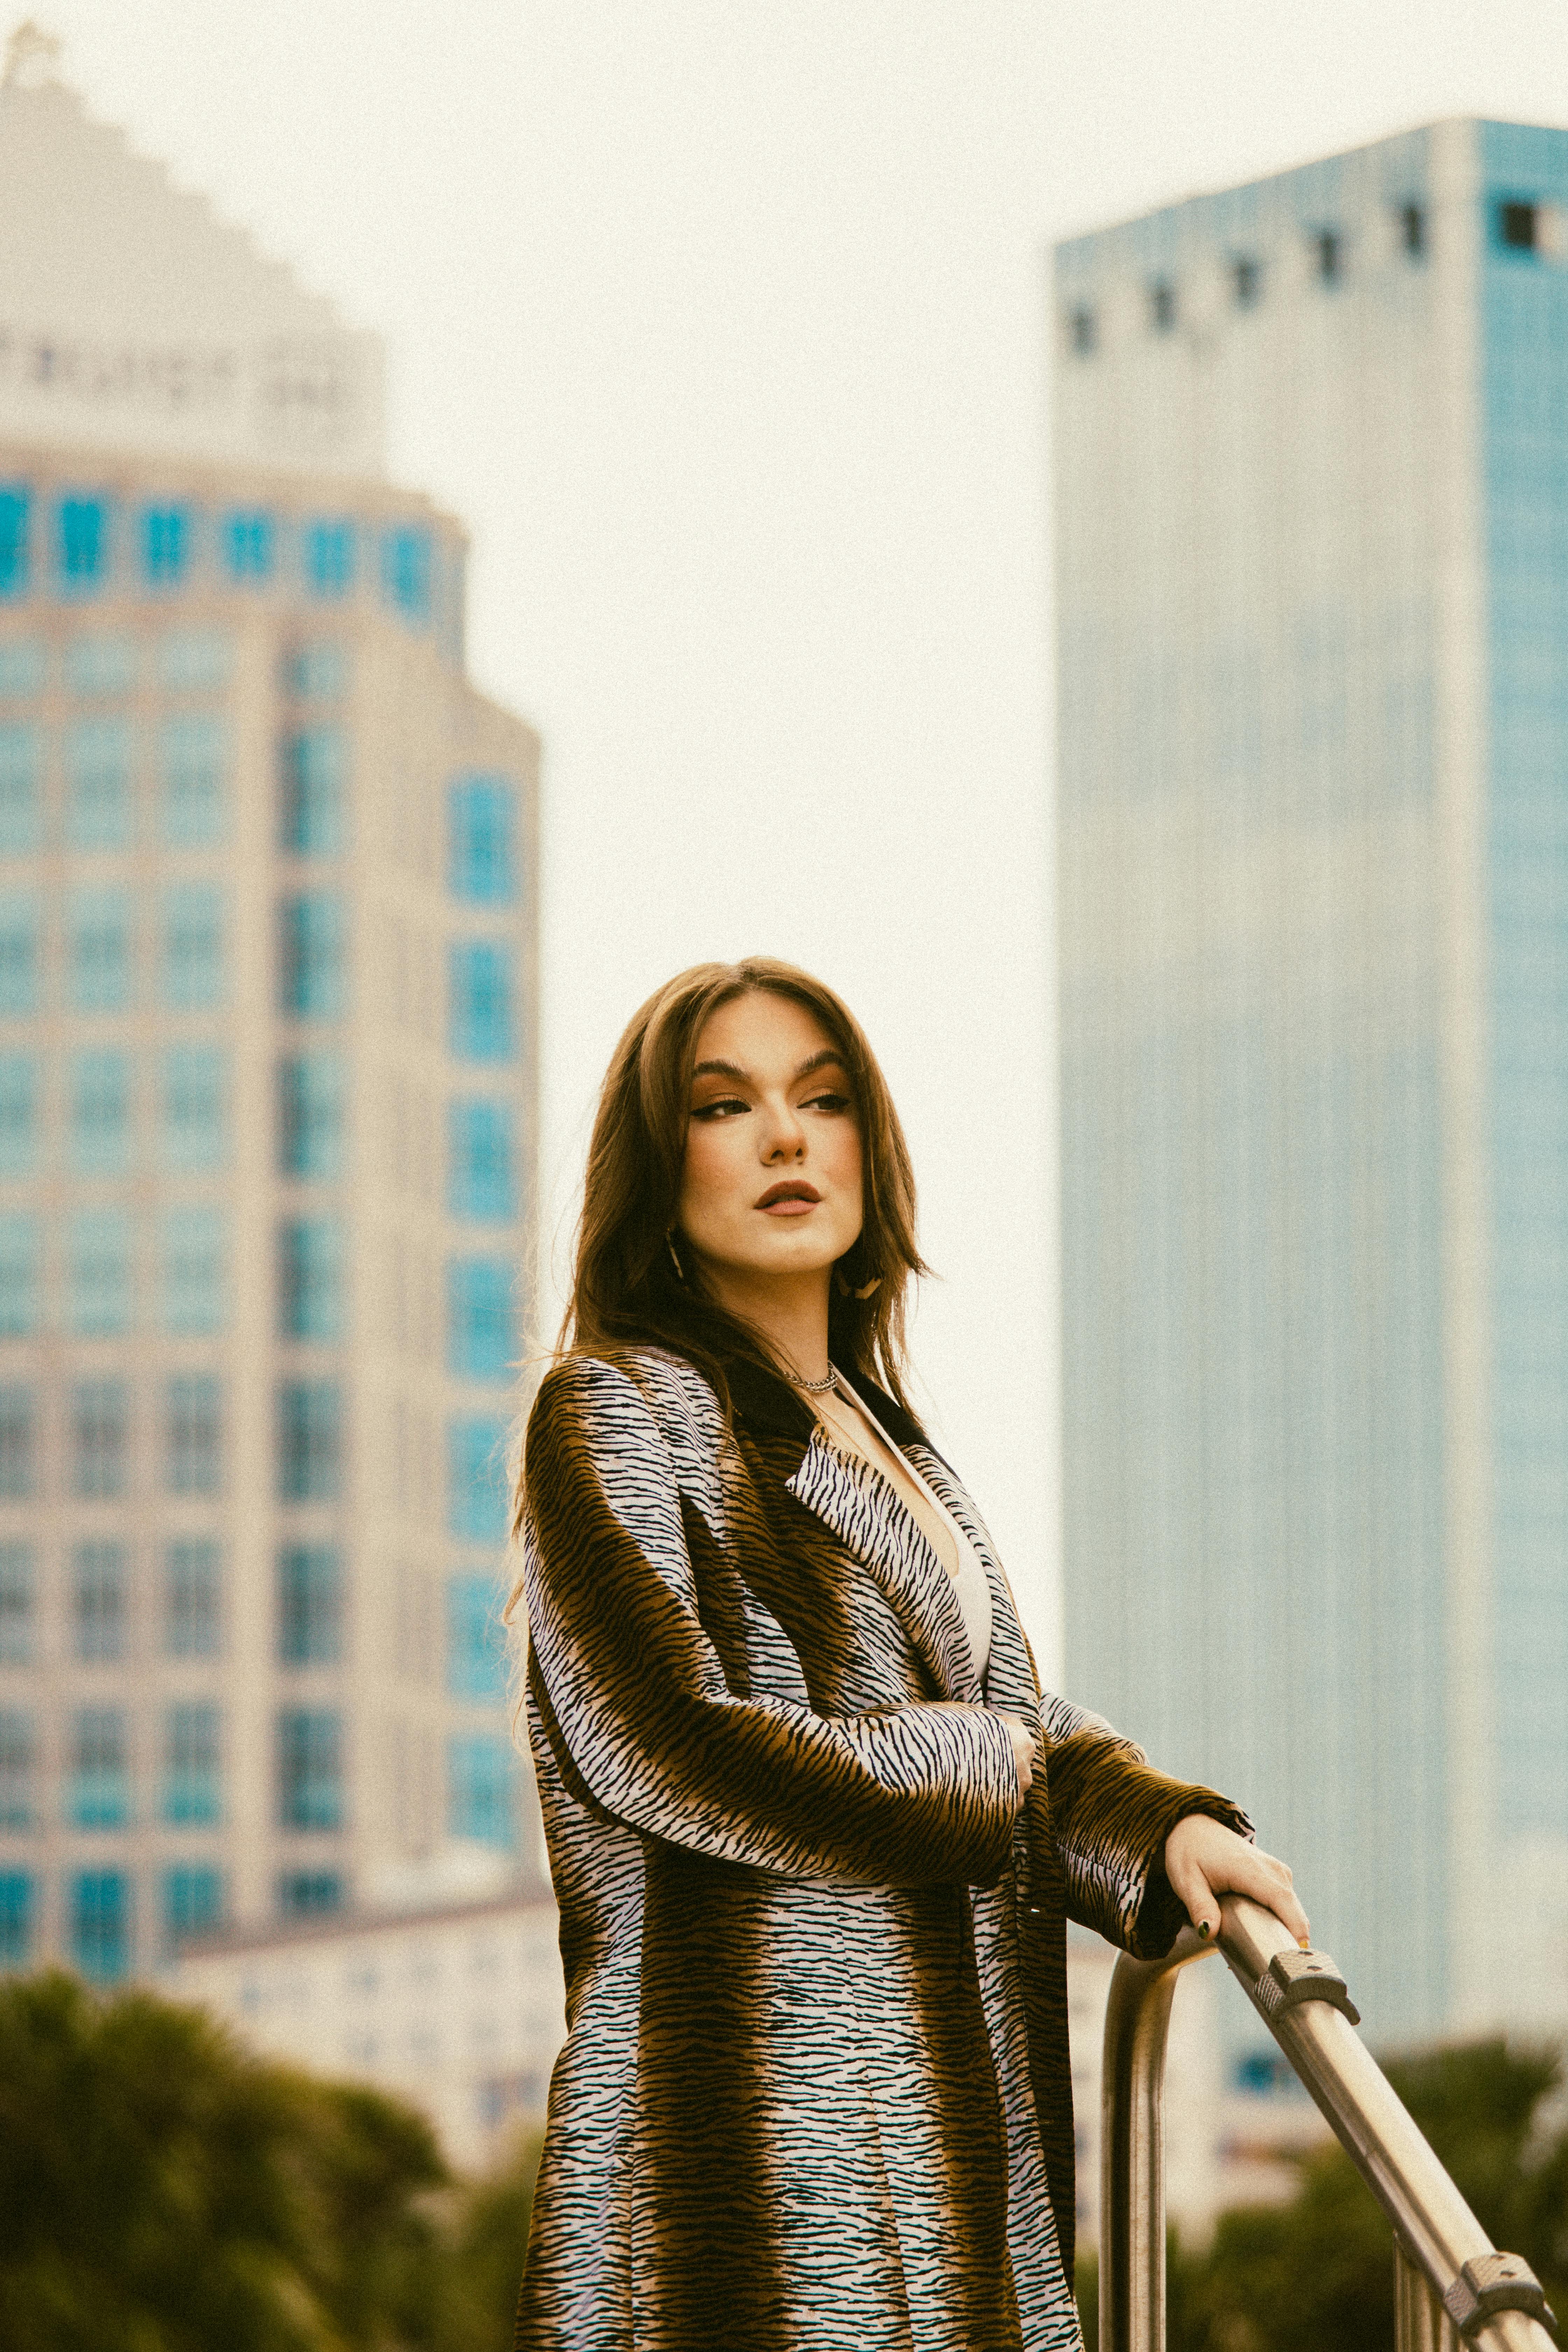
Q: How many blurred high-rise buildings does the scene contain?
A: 2